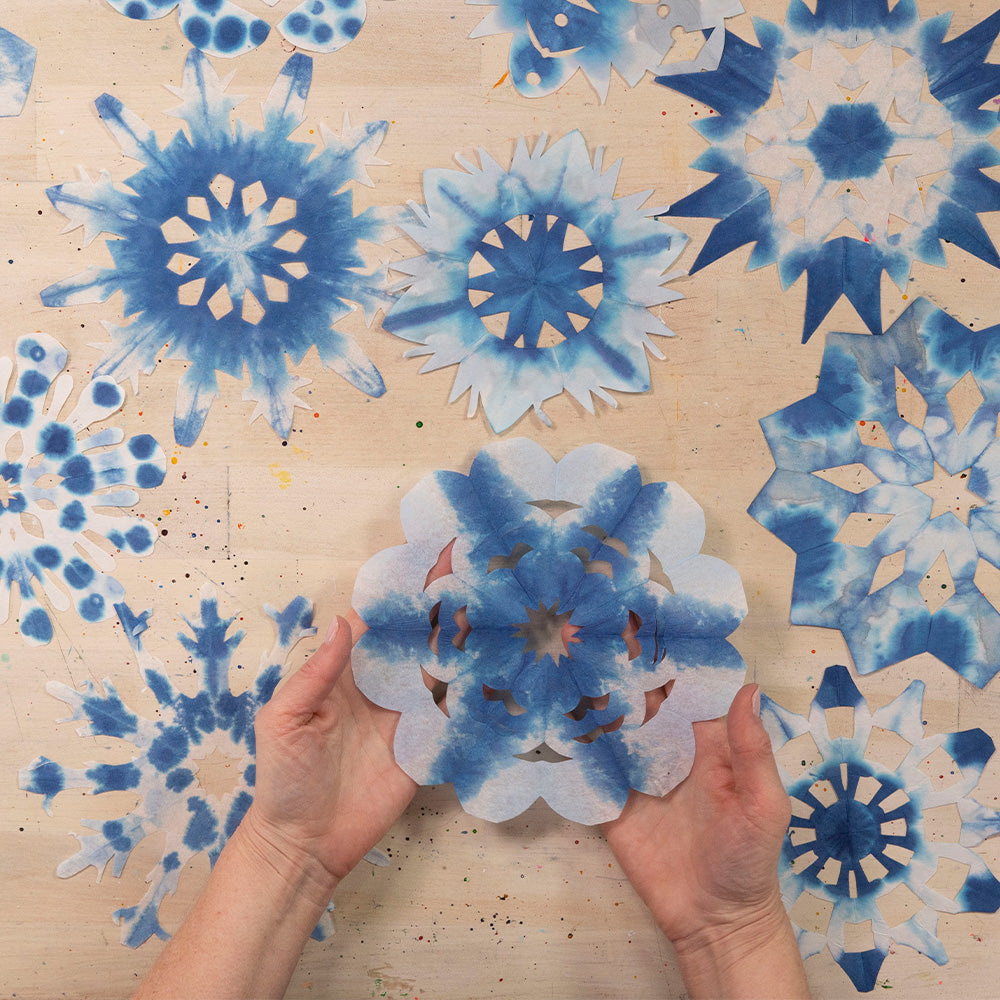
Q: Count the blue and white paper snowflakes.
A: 11